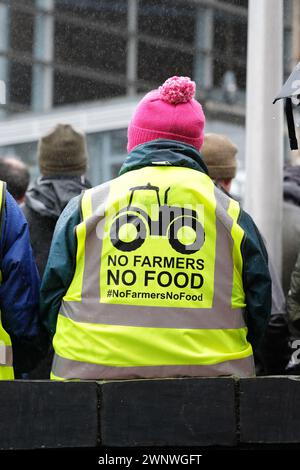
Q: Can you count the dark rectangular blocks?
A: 3